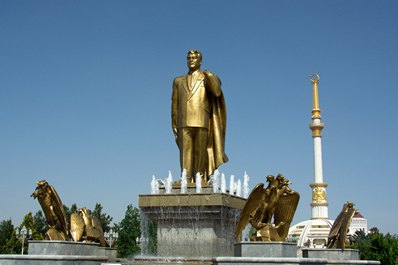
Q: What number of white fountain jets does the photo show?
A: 9